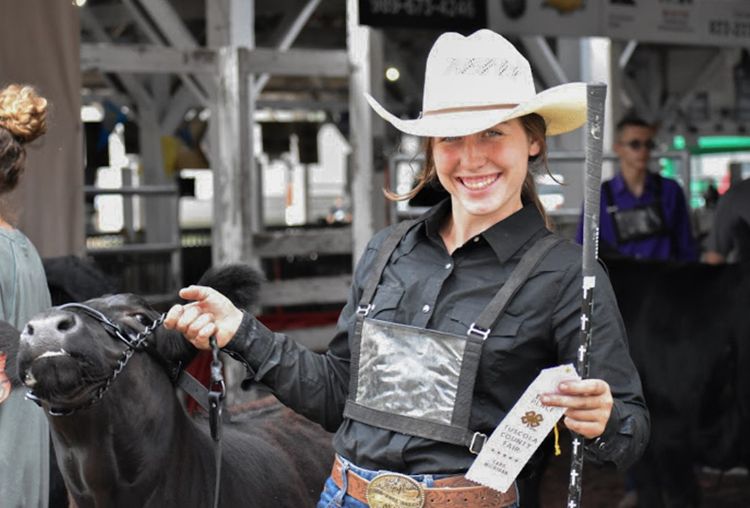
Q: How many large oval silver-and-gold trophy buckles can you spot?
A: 1